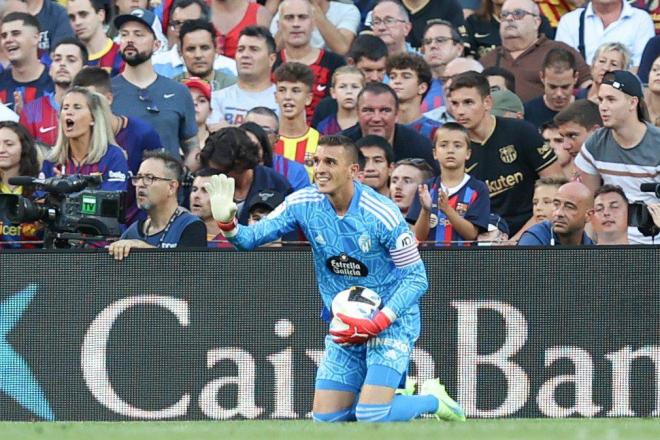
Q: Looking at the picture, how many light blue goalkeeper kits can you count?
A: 1